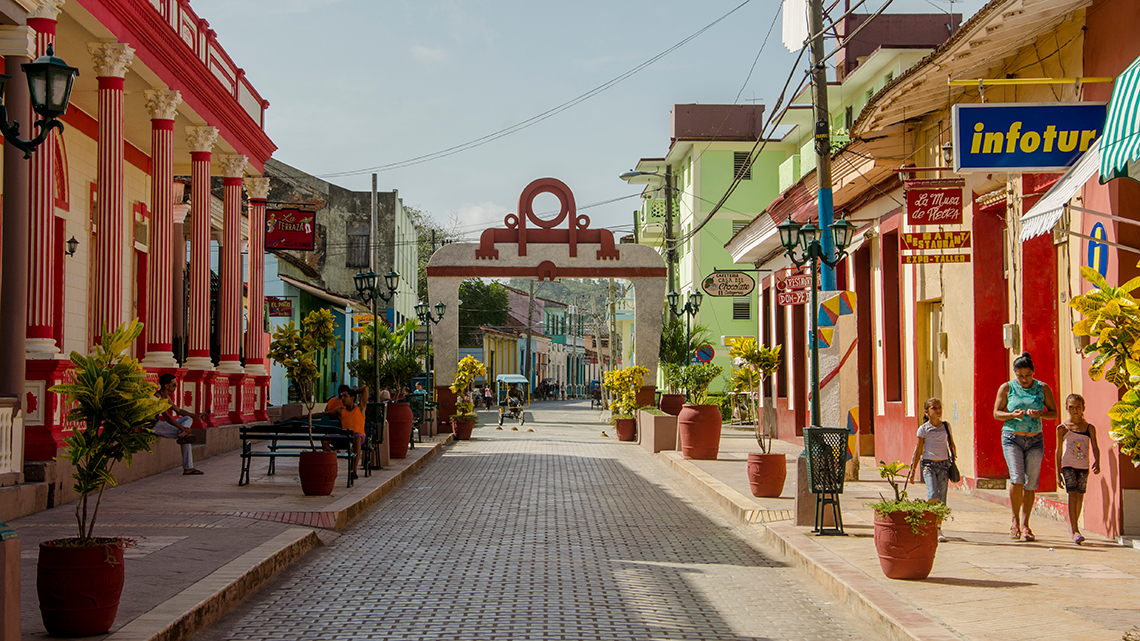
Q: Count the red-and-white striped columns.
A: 6